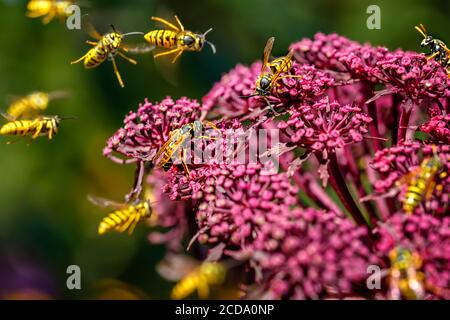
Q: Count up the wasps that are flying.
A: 7